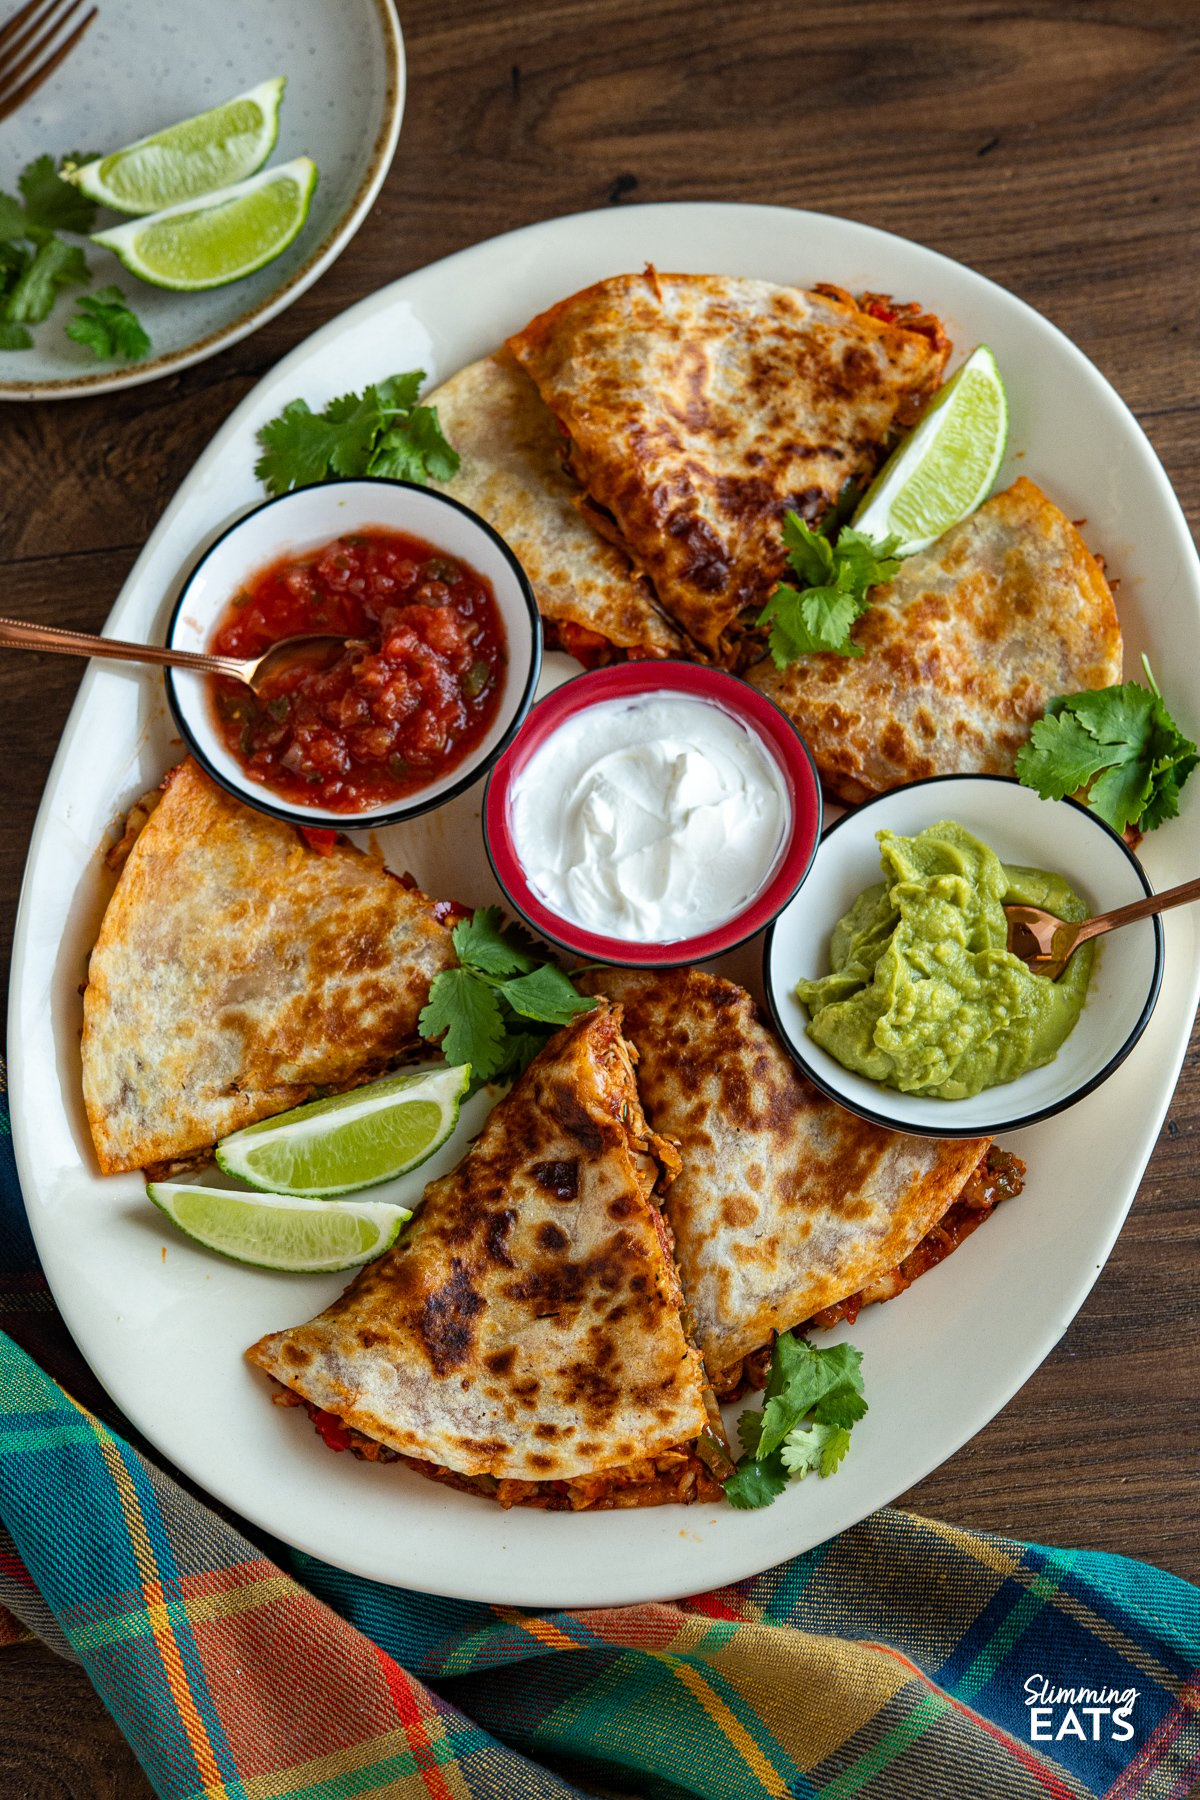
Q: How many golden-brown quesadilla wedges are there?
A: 6